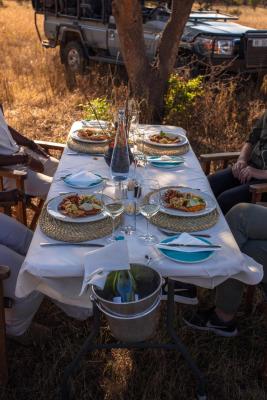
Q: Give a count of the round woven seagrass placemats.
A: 4